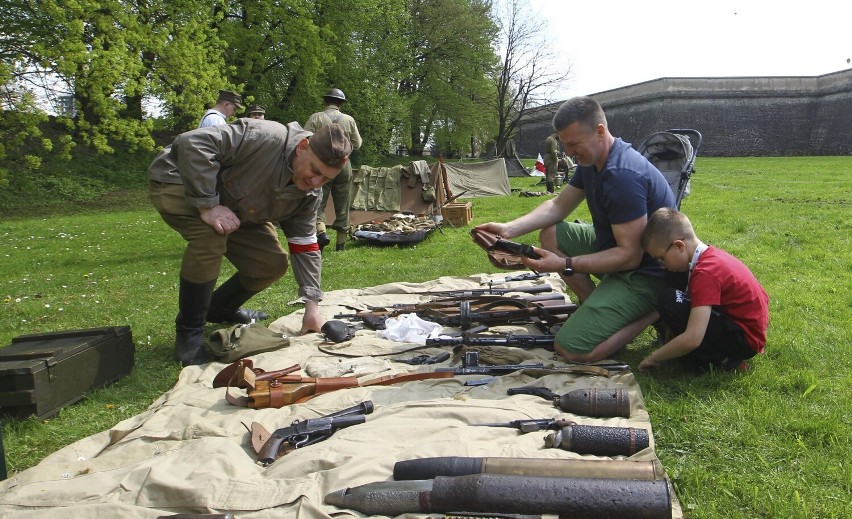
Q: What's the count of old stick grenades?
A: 0